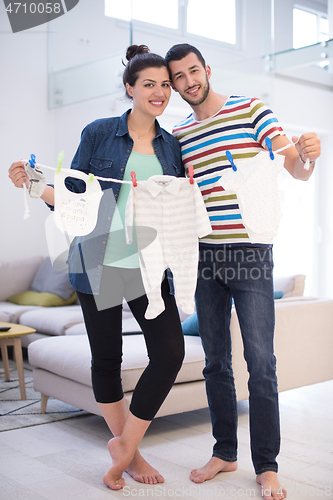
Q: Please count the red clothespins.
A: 2